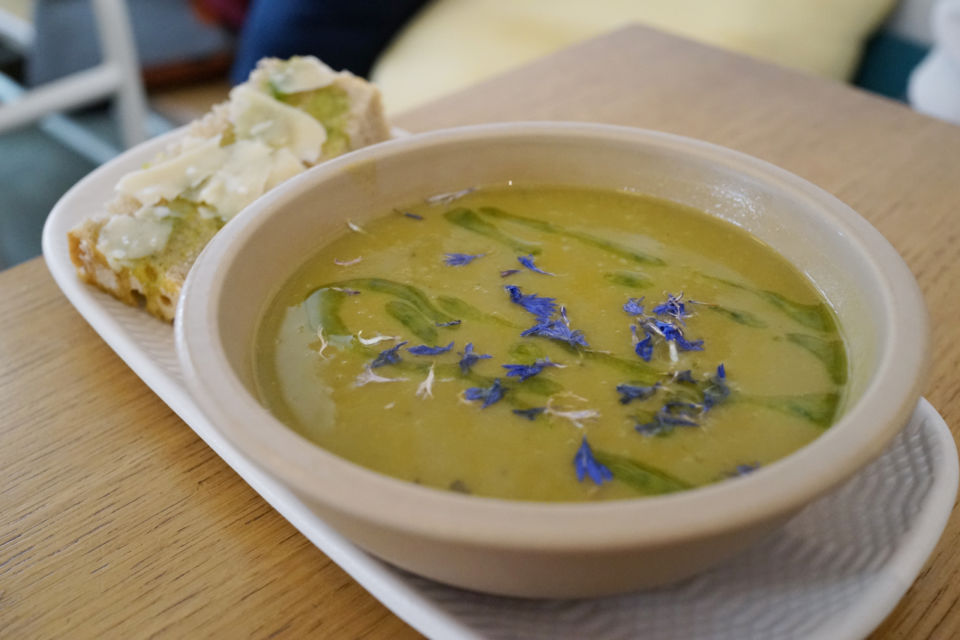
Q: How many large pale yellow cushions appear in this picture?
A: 1